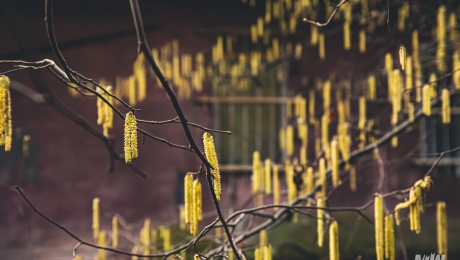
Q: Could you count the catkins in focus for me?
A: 2